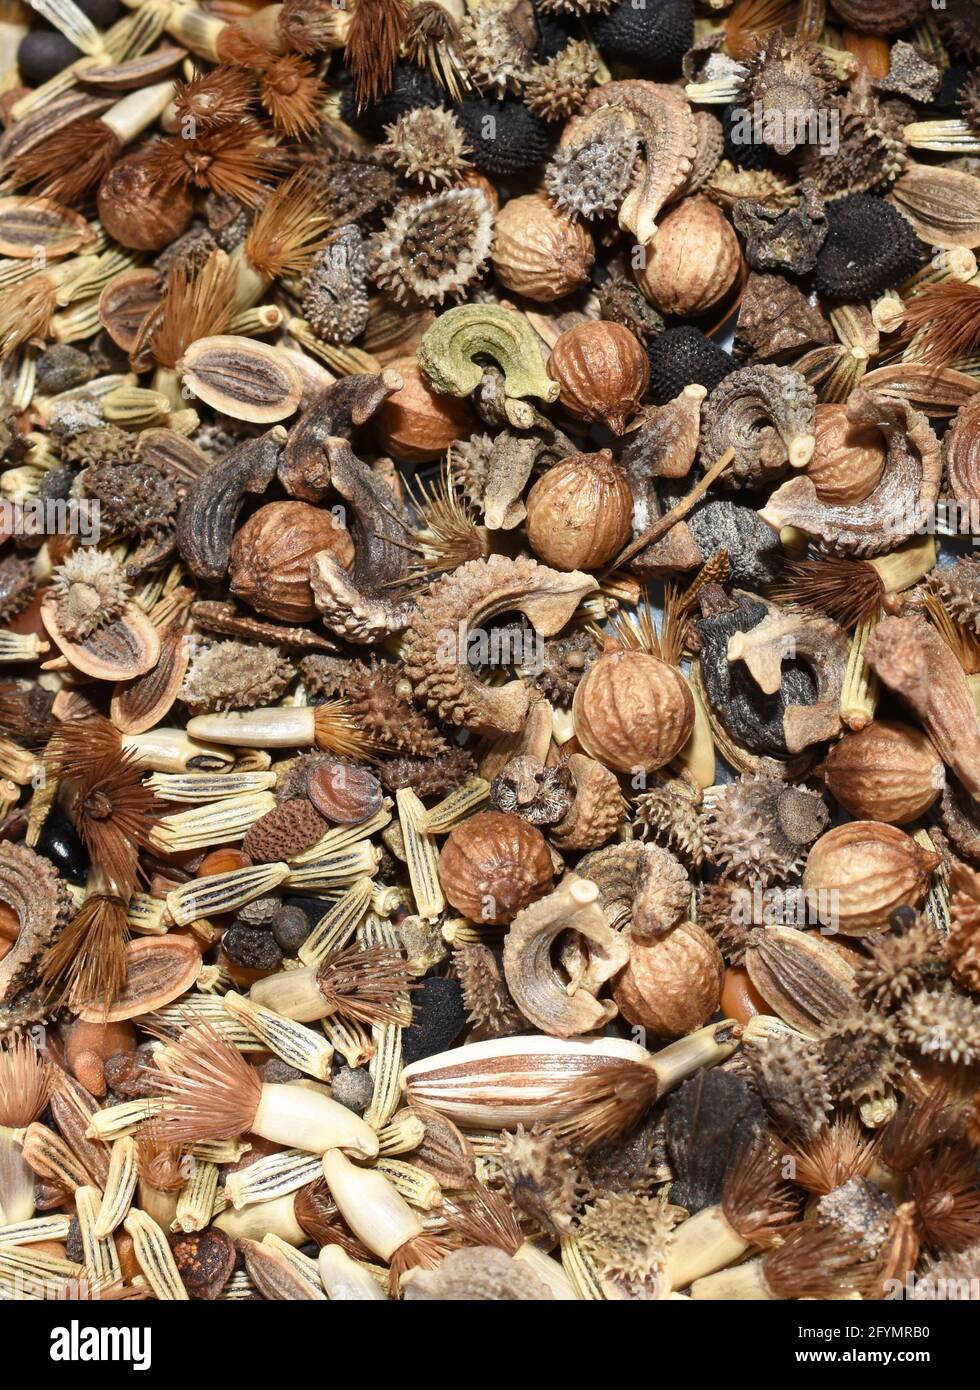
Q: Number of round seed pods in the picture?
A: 13